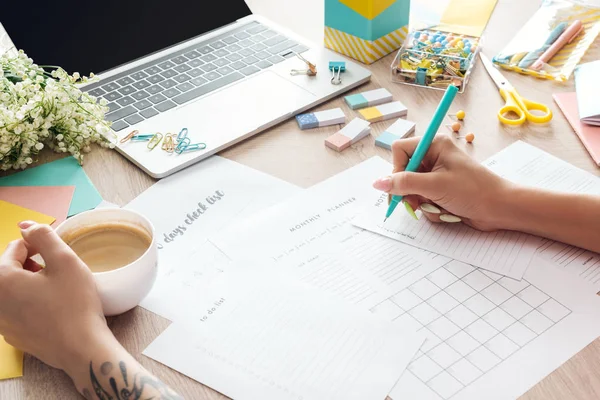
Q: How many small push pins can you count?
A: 3